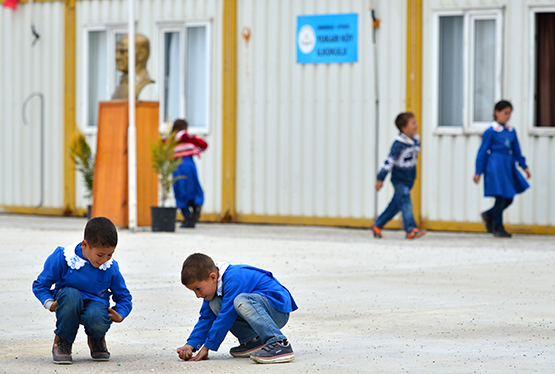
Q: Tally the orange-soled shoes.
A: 2